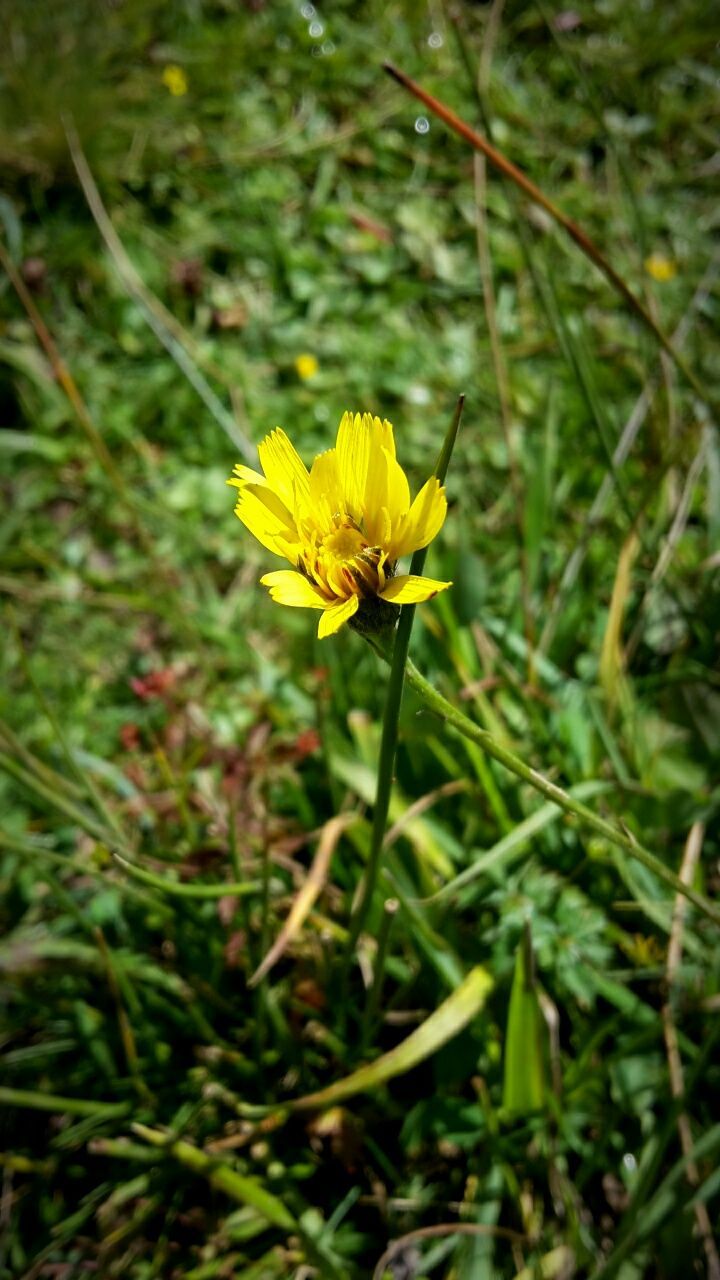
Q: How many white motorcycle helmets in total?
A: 0